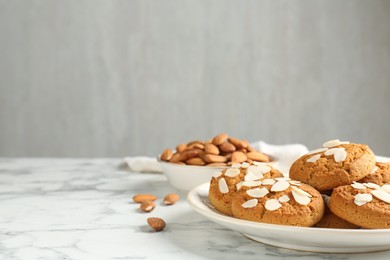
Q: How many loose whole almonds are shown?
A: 4